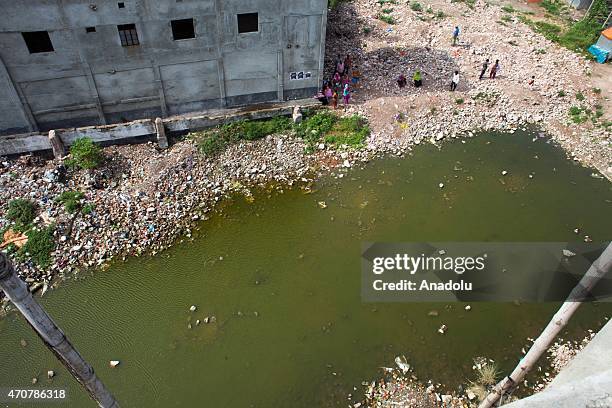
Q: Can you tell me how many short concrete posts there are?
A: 3